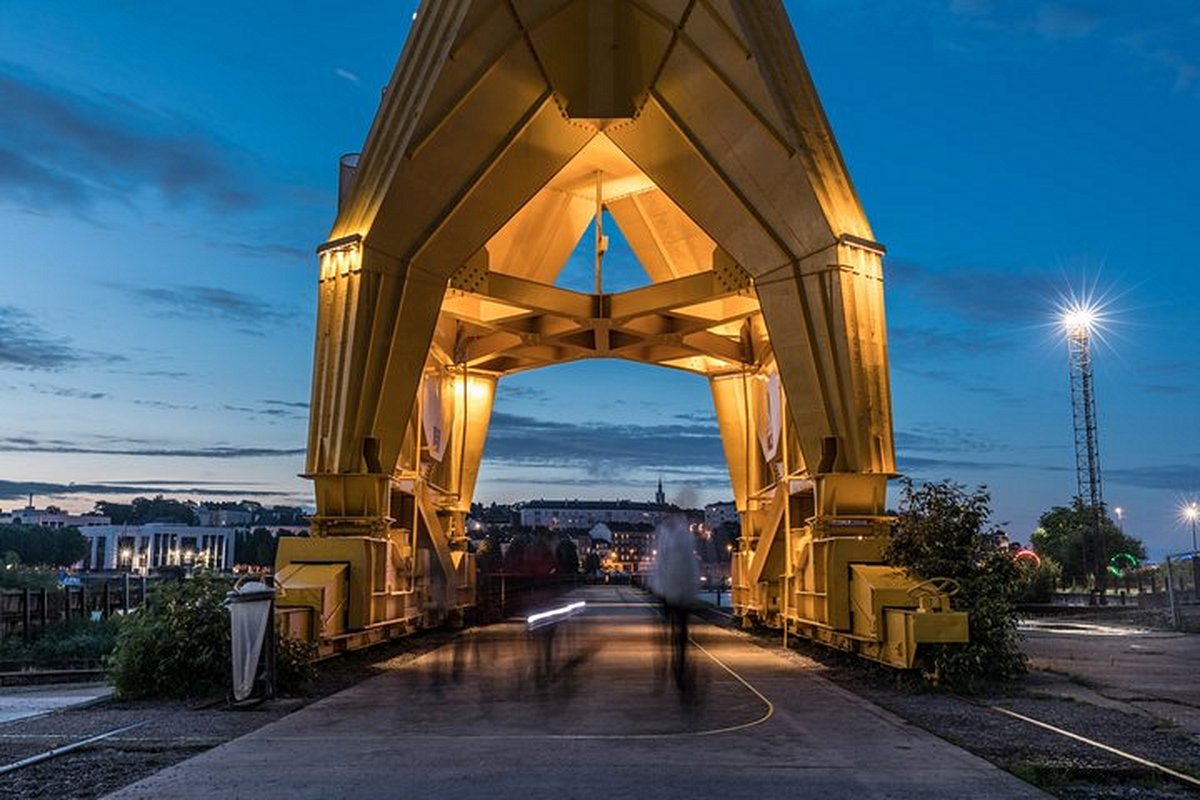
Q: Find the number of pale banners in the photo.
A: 2